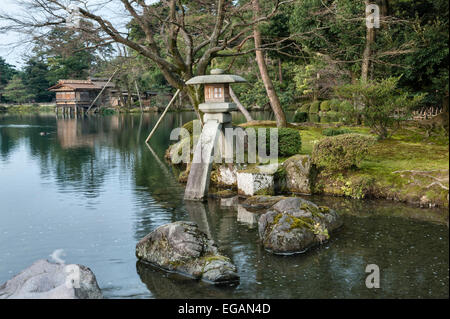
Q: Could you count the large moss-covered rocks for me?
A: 2